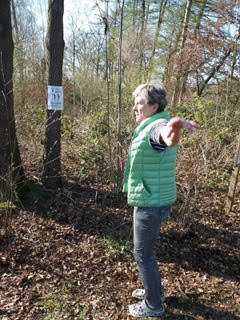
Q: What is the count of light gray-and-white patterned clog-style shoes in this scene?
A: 2